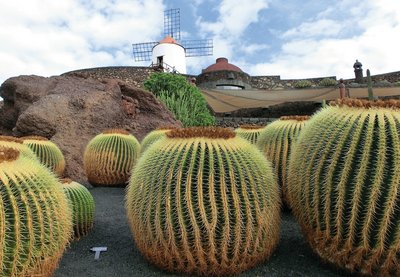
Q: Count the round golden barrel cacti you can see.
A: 10